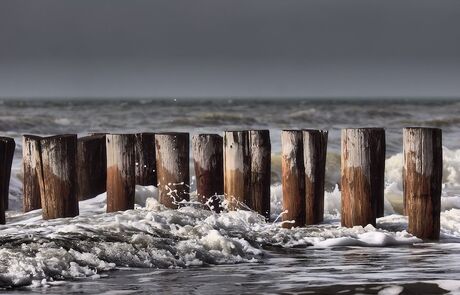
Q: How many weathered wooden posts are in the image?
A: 14